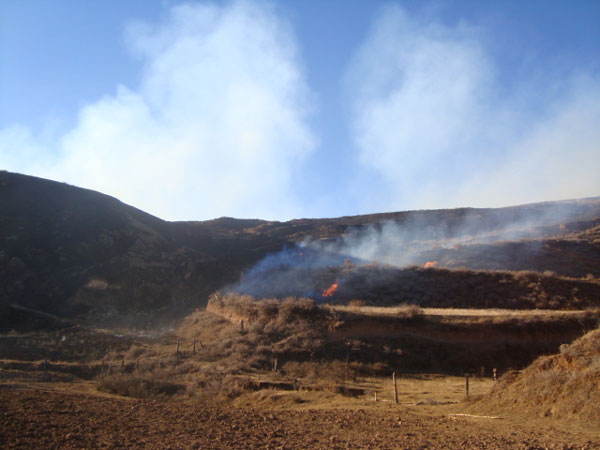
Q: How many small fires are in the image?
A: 2